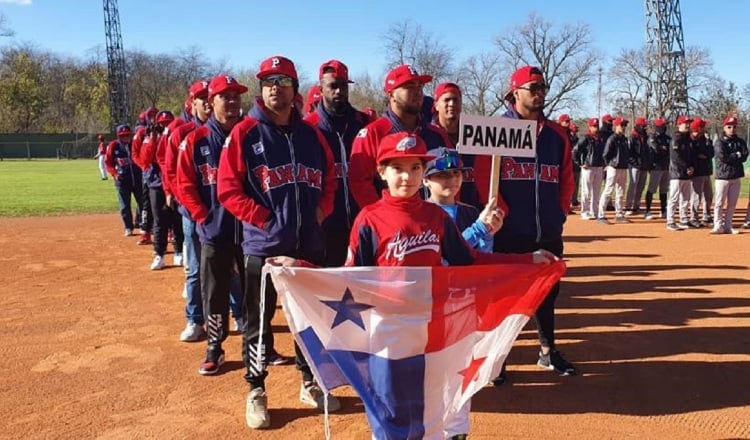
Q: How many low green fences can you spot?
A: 1